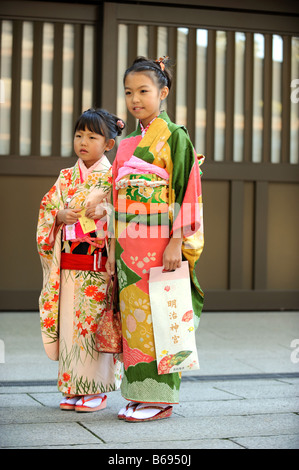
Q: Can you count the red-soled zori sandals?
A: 4